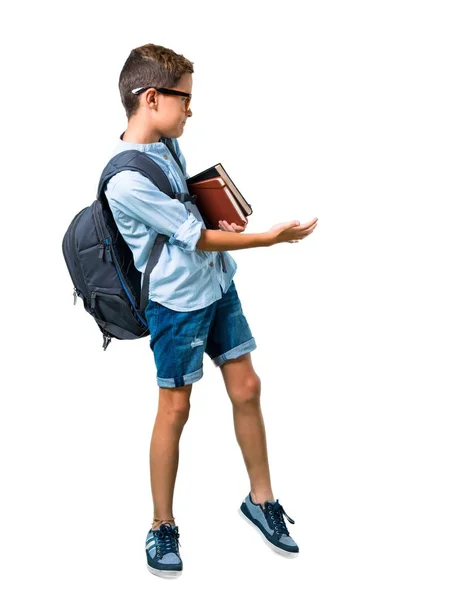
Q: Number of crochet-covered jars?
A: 0